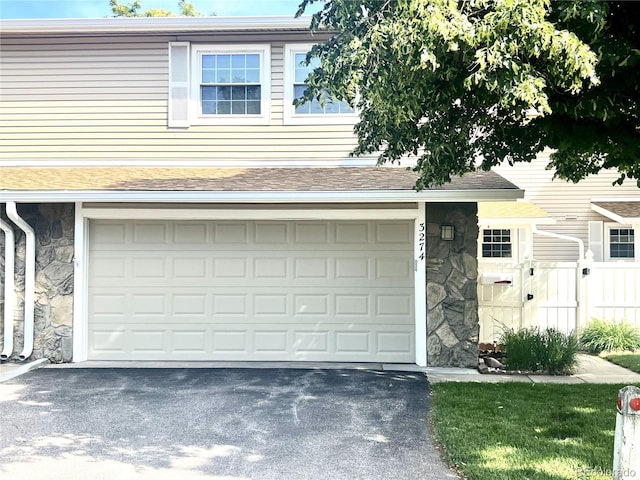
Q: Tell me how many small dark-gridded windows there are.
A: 2